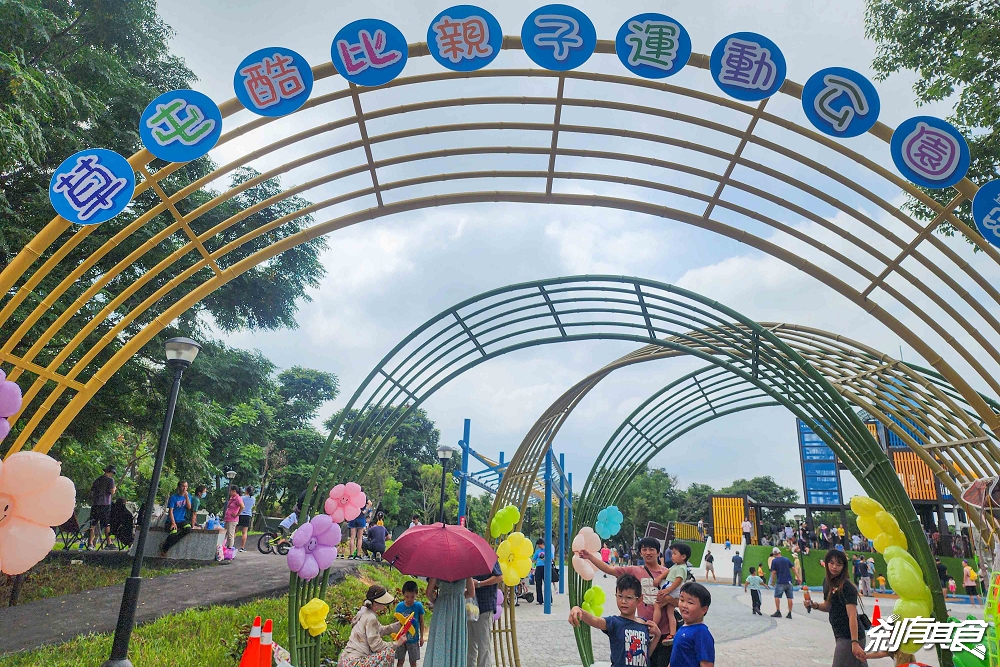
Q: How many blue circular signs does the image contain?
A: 11